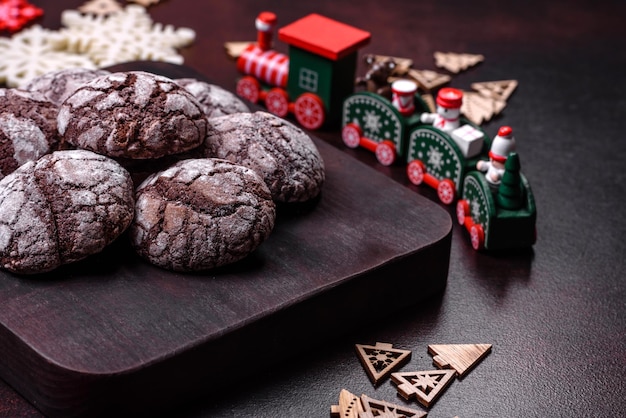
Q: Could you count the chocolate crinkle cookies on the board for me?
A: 7